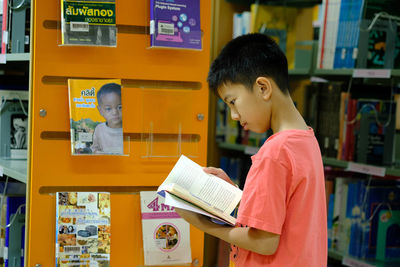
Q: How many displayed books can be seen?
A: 5